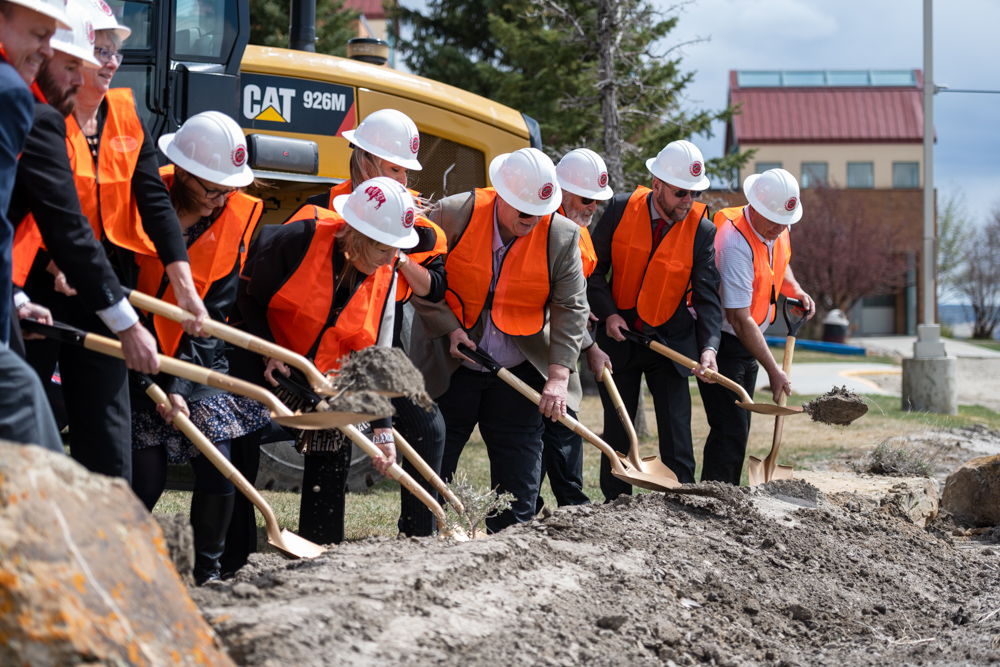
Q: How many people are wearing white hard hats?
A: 10